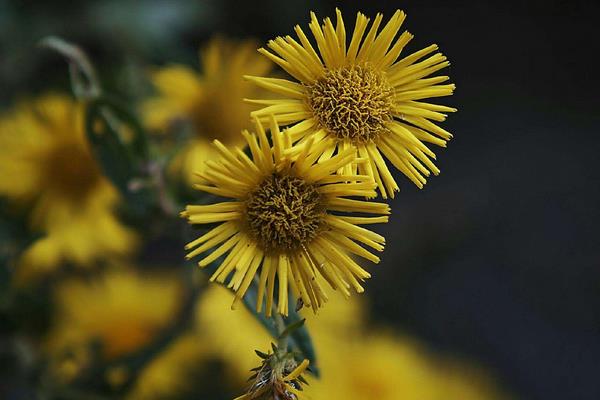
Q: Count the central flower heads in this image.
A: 2